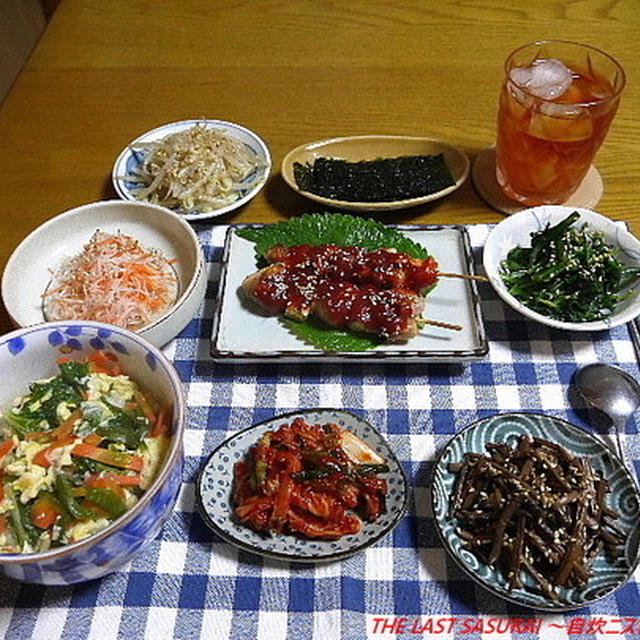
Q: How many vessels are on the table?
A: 9